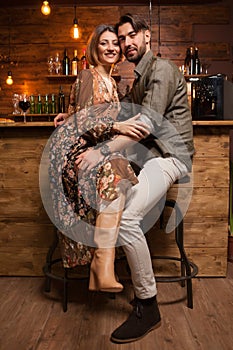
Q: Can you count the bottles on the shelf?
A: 11